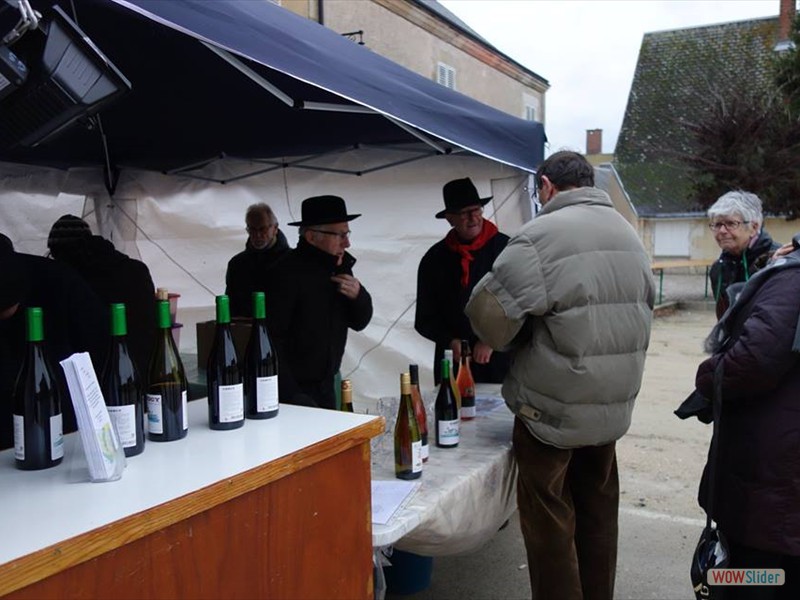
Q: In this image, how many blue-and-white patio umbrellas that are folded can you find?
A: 0